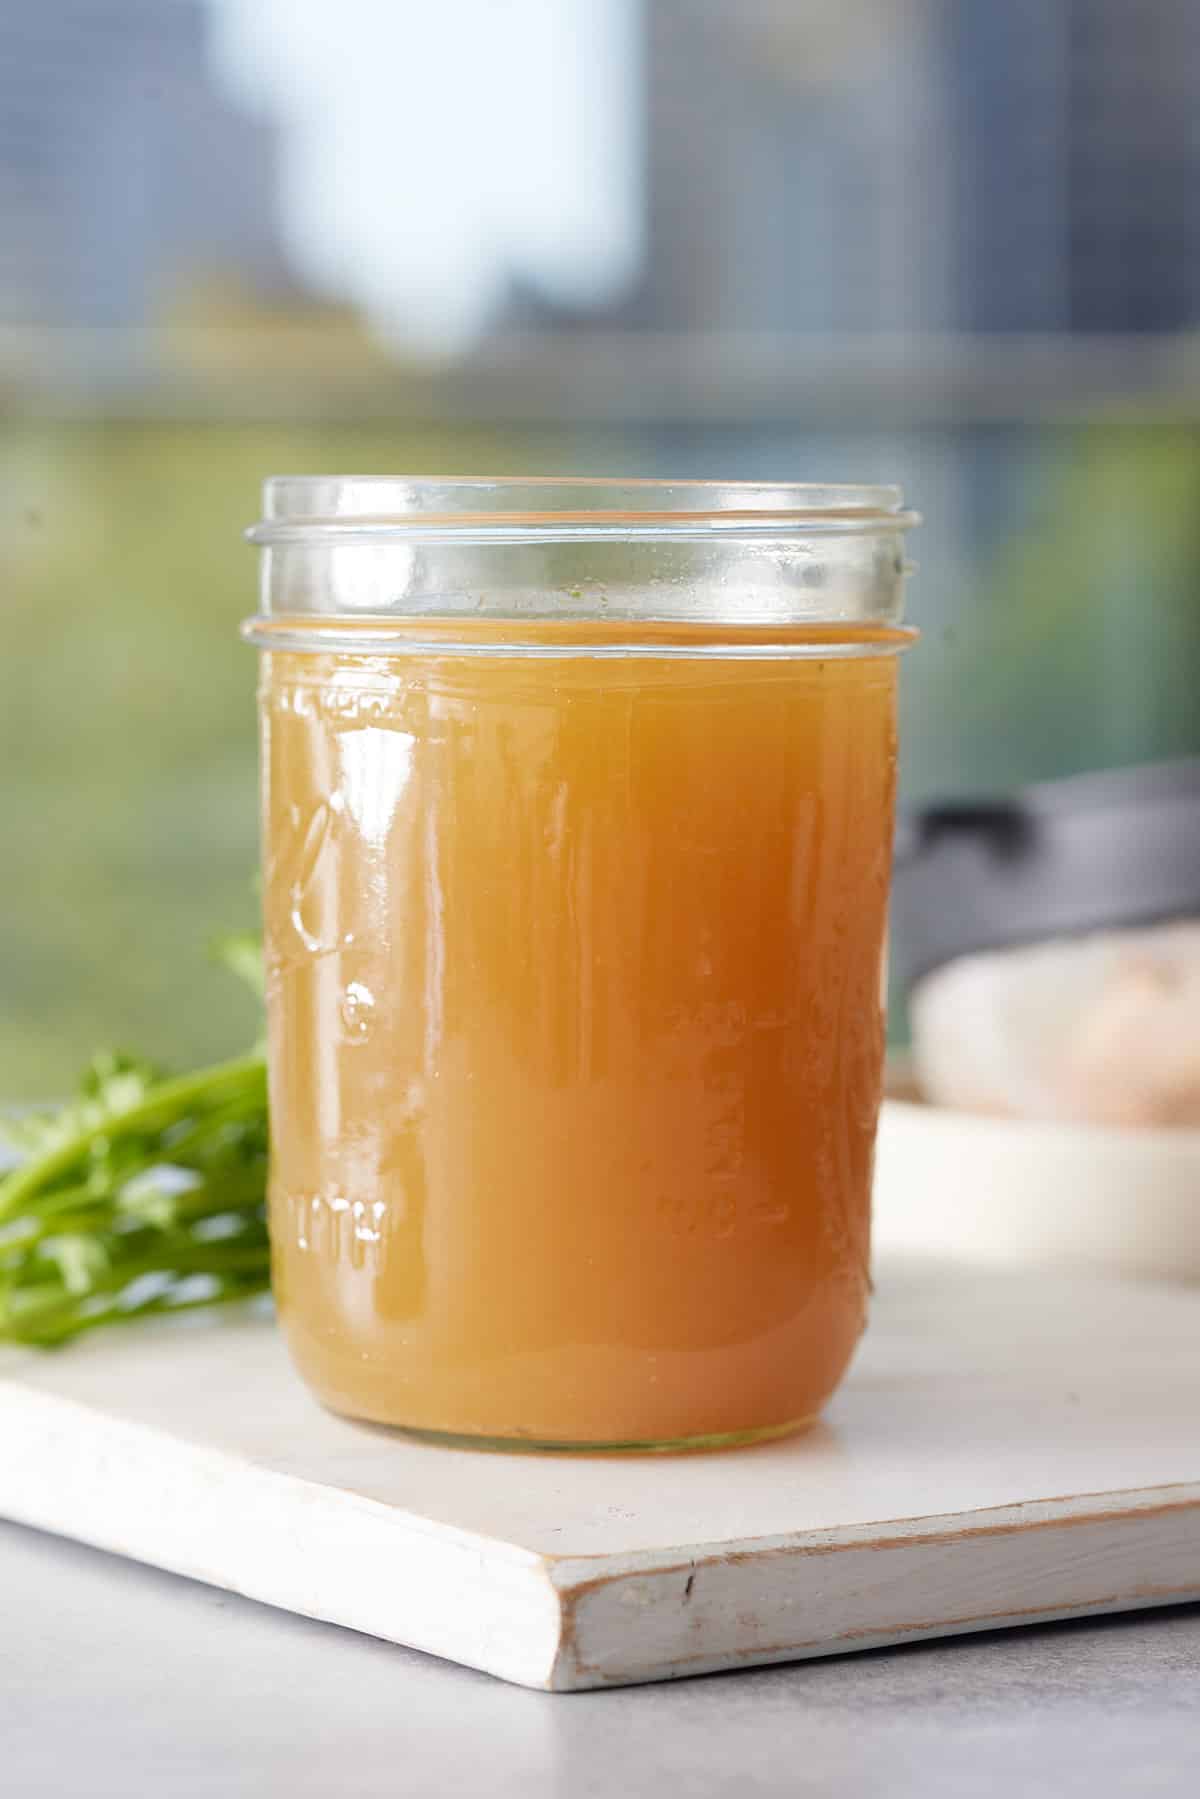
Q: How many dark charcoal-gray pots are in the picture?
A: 1